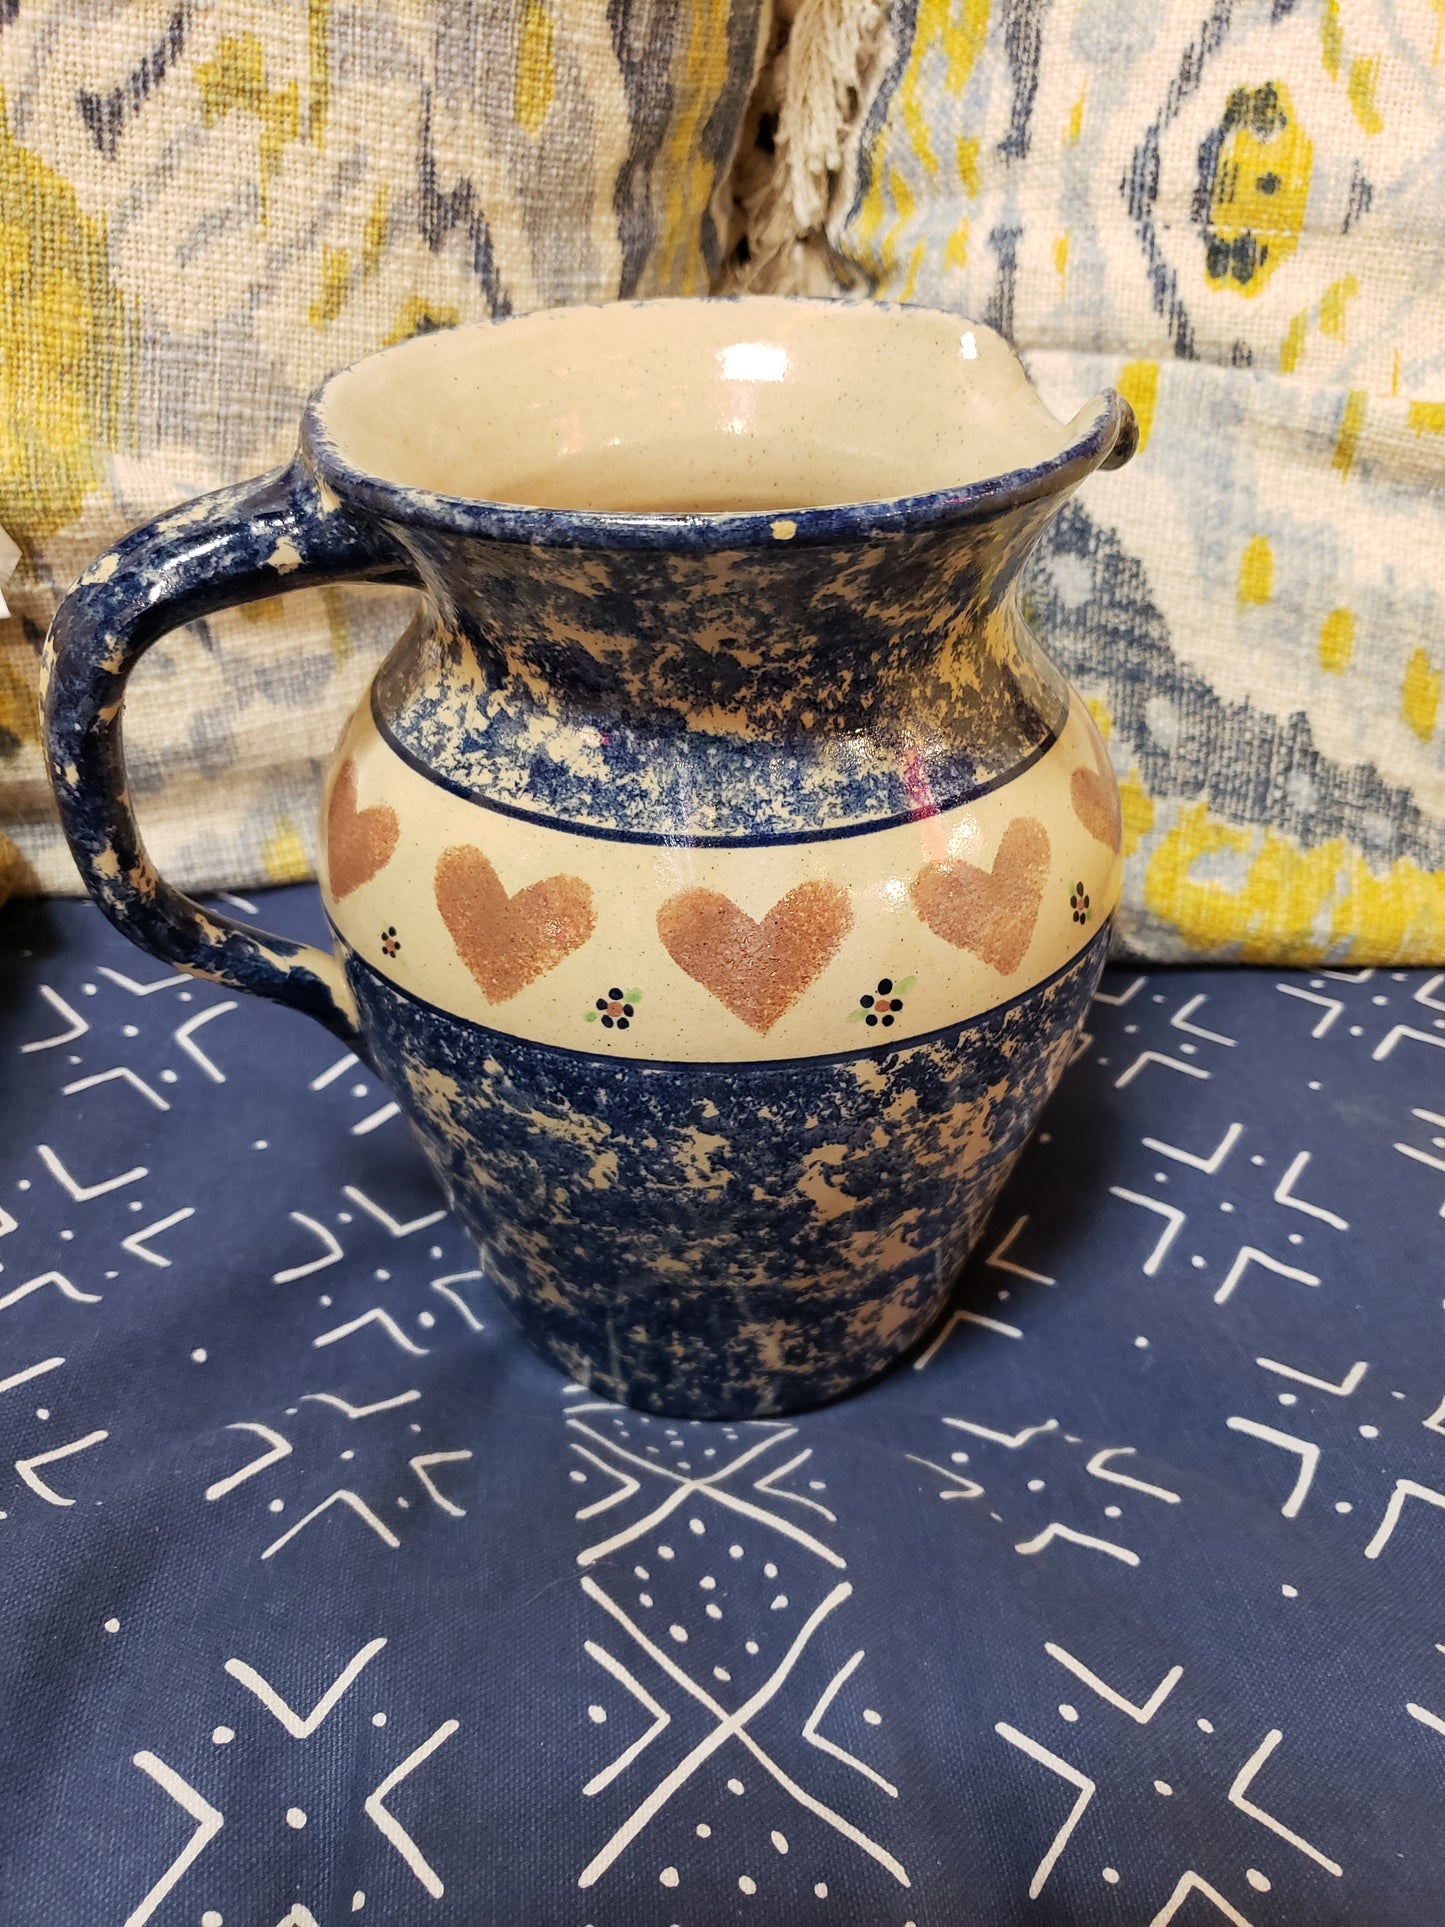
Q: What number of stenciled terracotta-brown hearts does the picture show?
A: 5